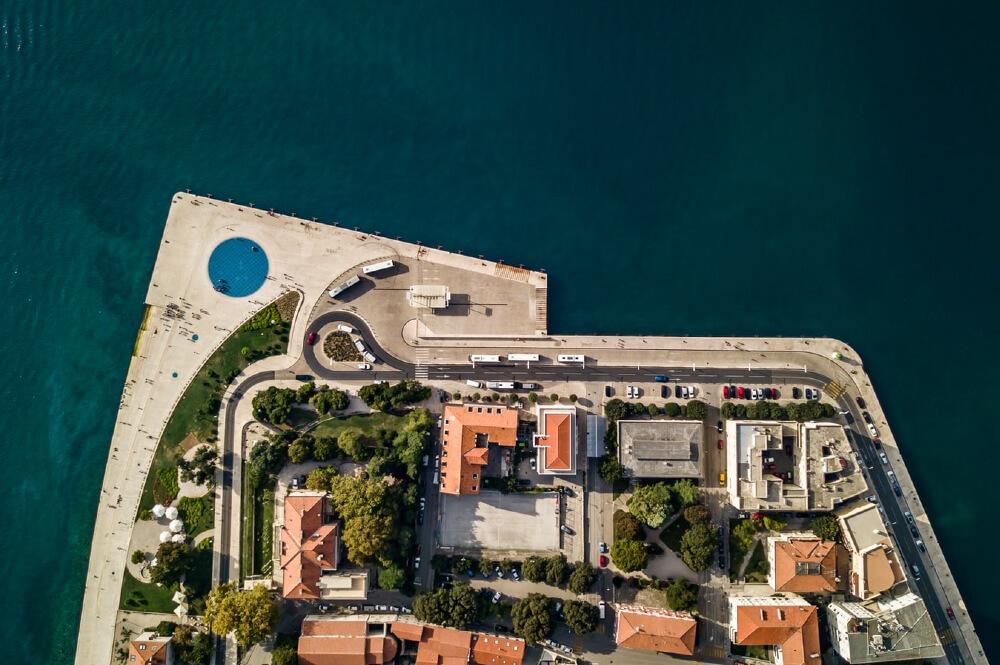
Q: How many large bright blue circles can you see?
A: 1